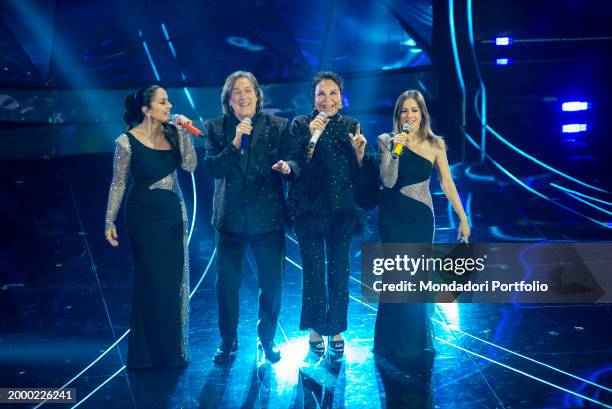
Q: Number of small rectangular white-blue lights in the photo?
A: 4